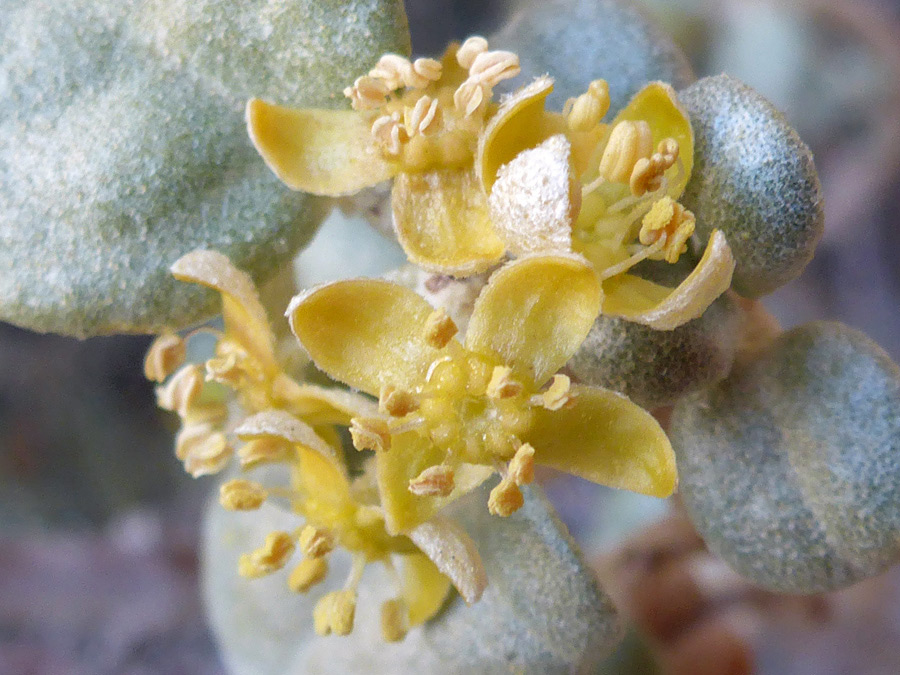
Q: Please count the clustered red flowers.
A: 0